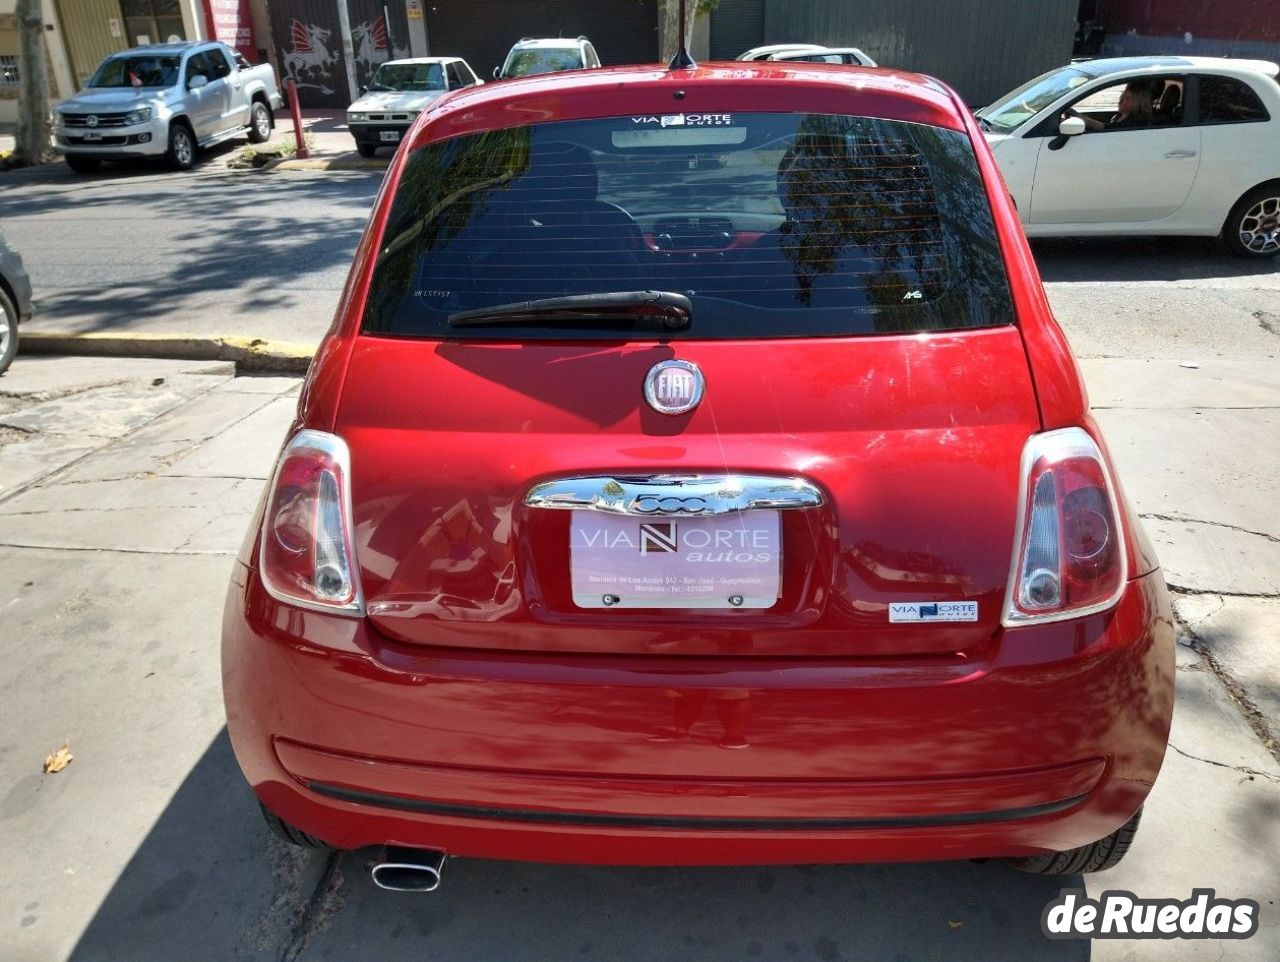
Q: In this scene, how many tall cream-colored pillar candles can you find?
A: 0